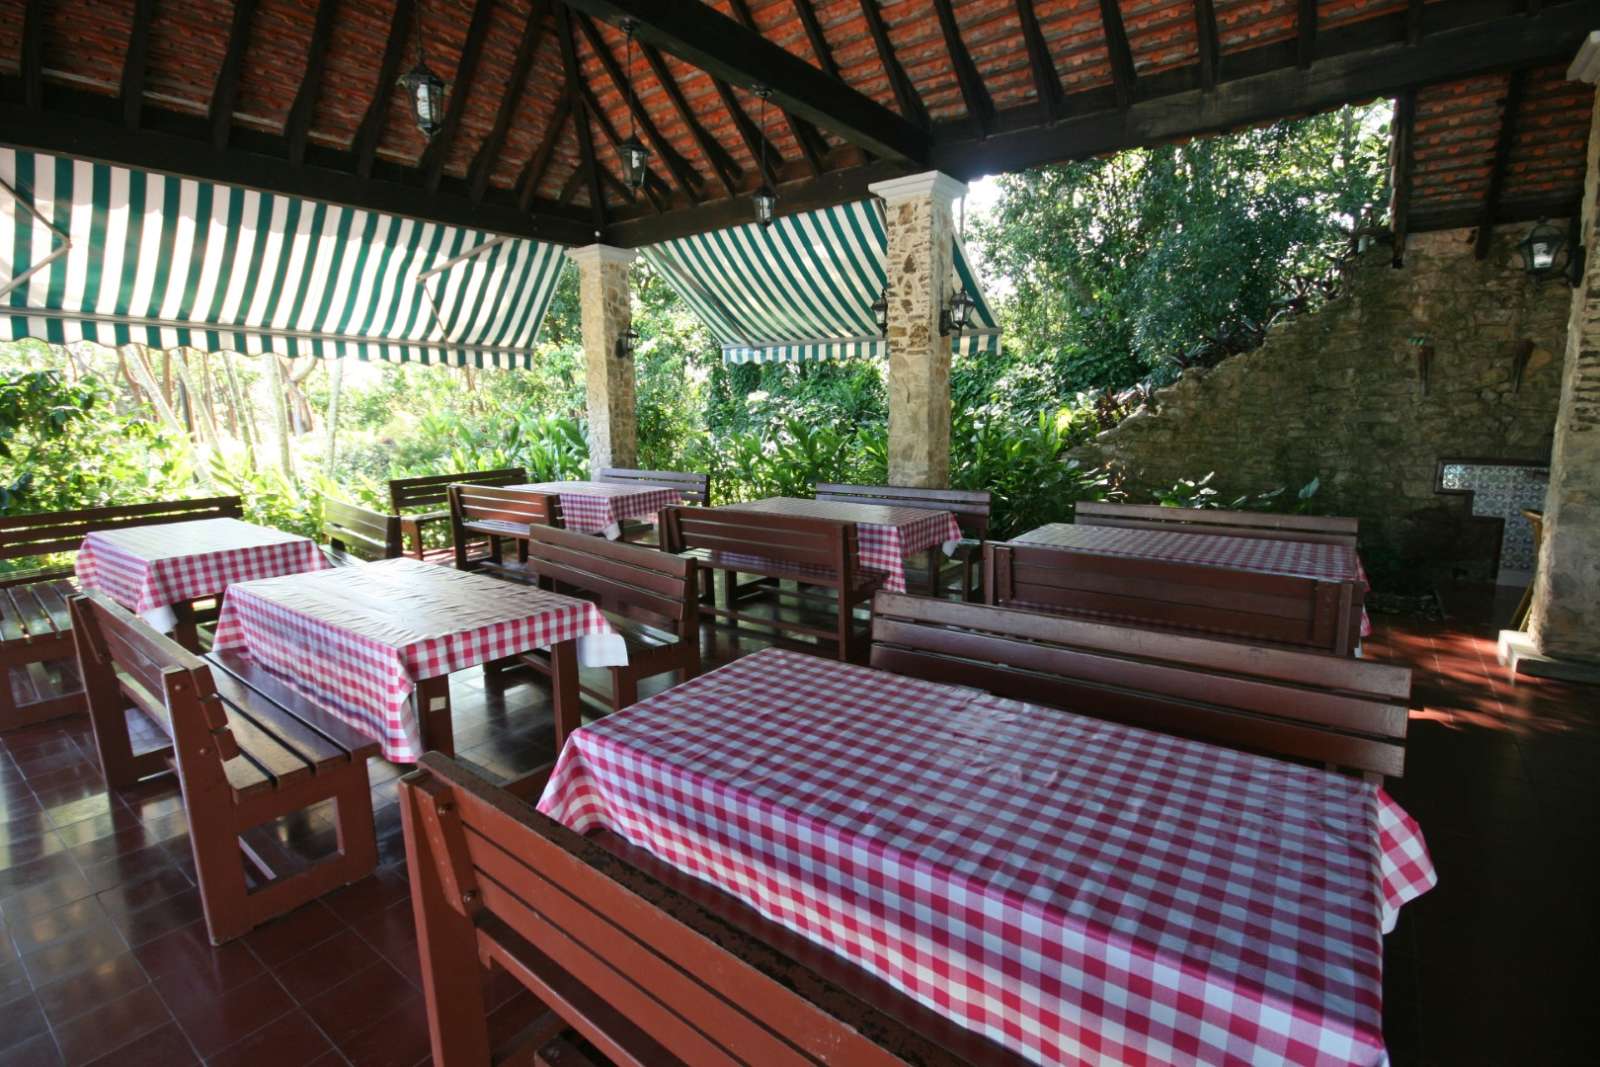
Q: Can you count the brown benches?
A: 14